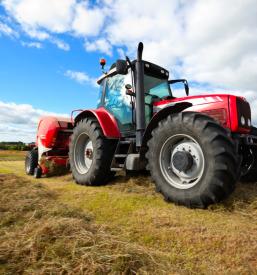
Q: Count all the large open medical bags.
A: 0